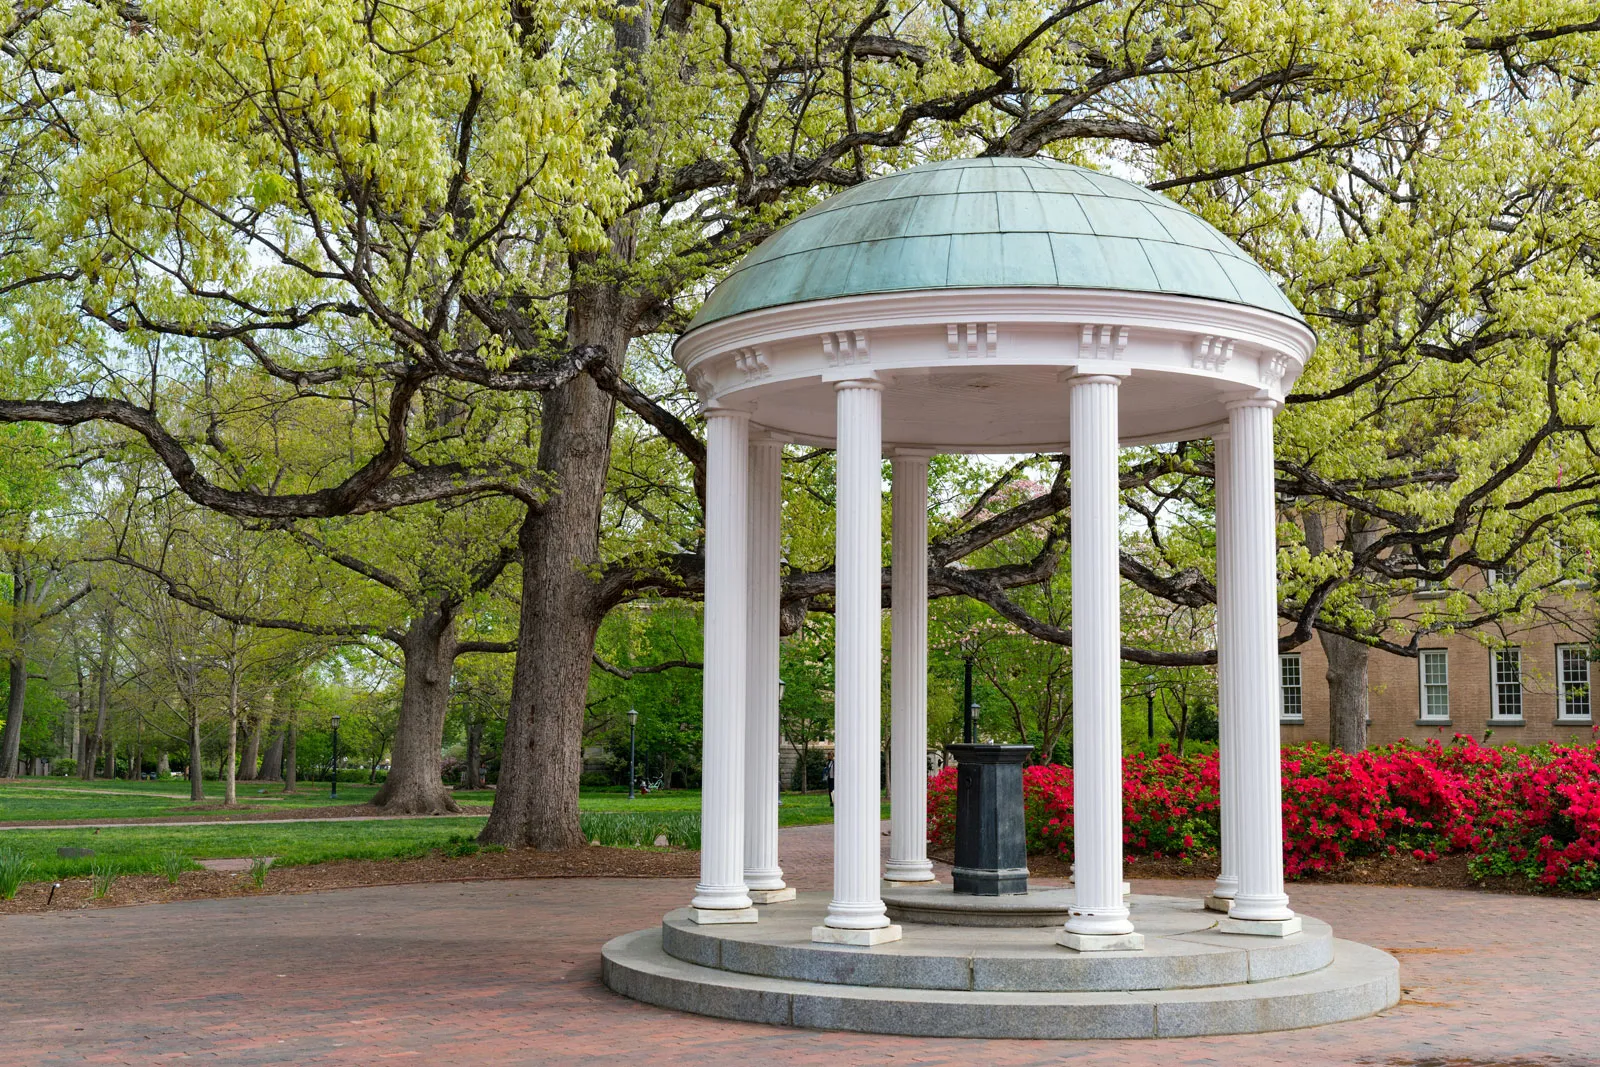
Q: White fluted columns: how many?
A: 7